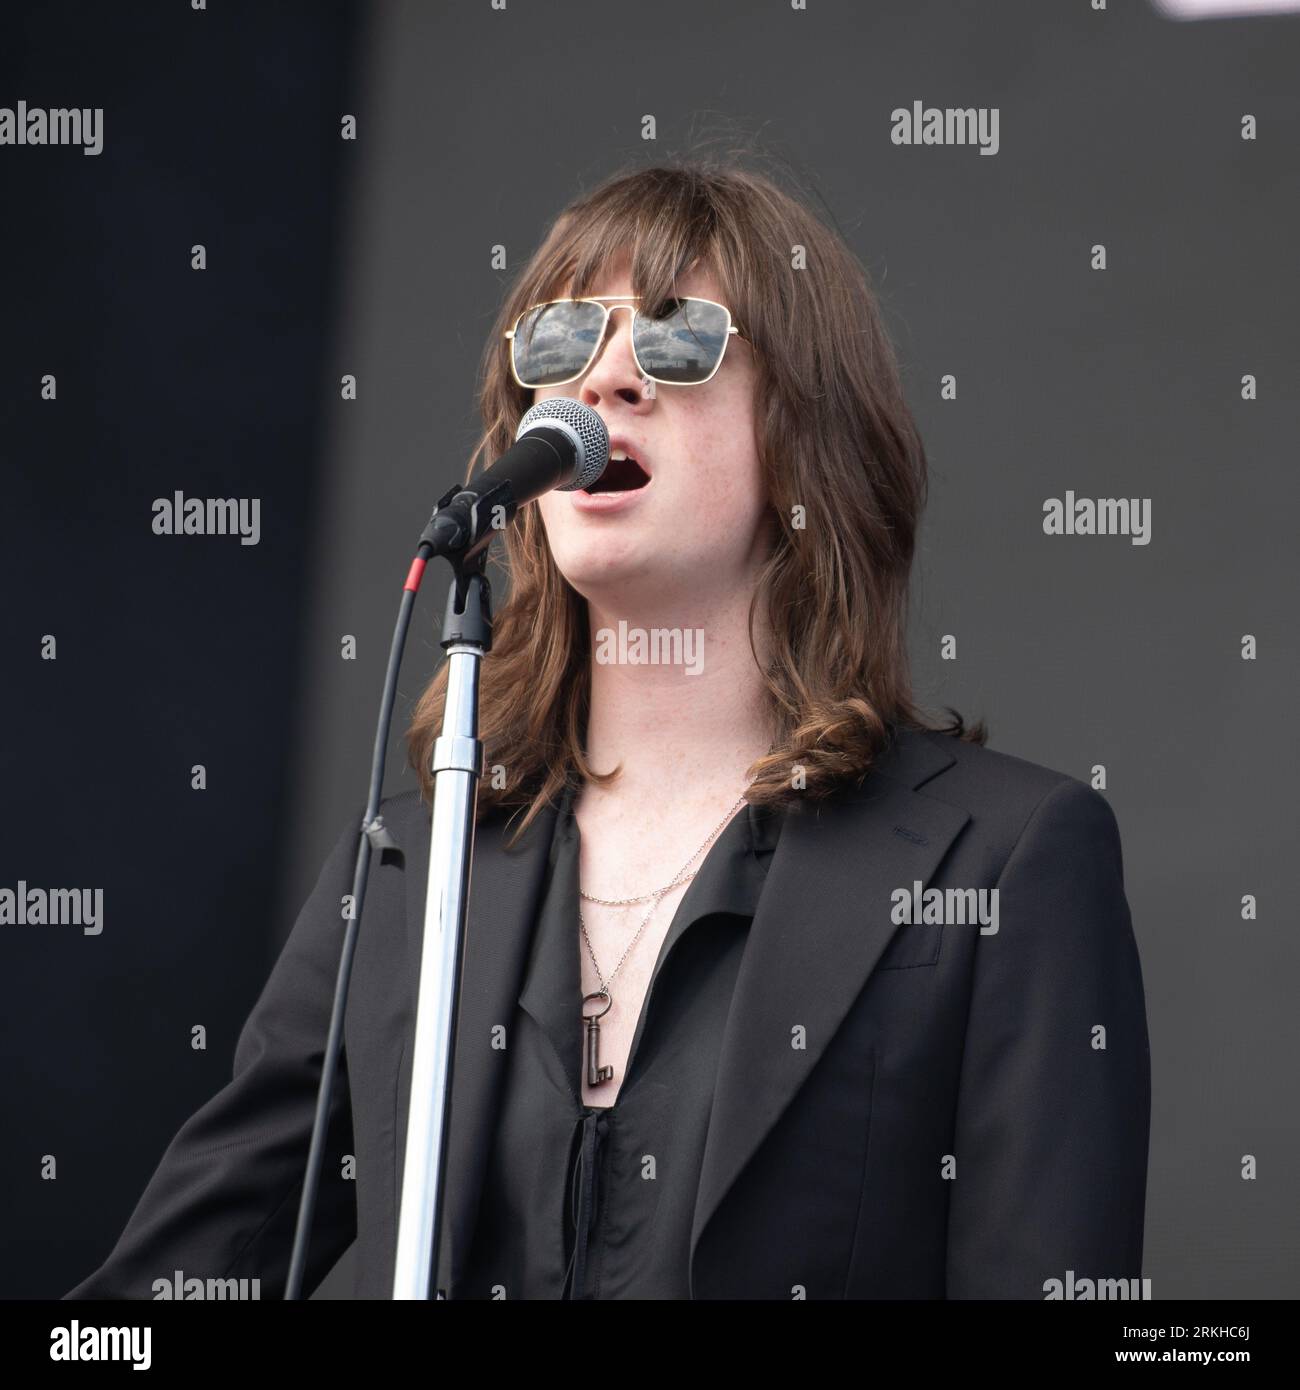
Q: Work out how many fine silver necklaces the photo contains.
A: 2